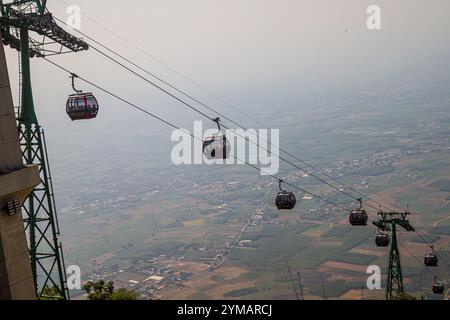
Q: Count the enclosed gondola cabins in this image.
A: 7